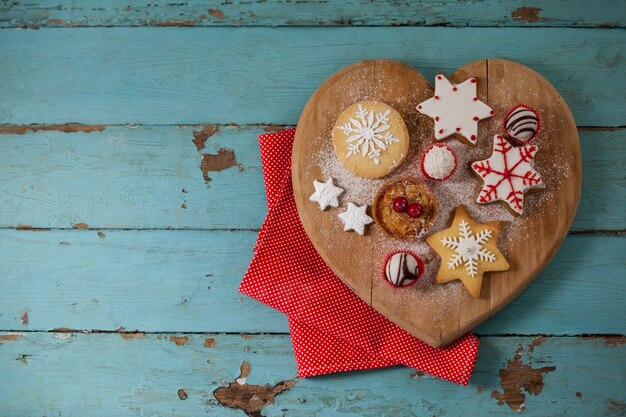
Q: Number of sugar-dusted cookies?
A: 2